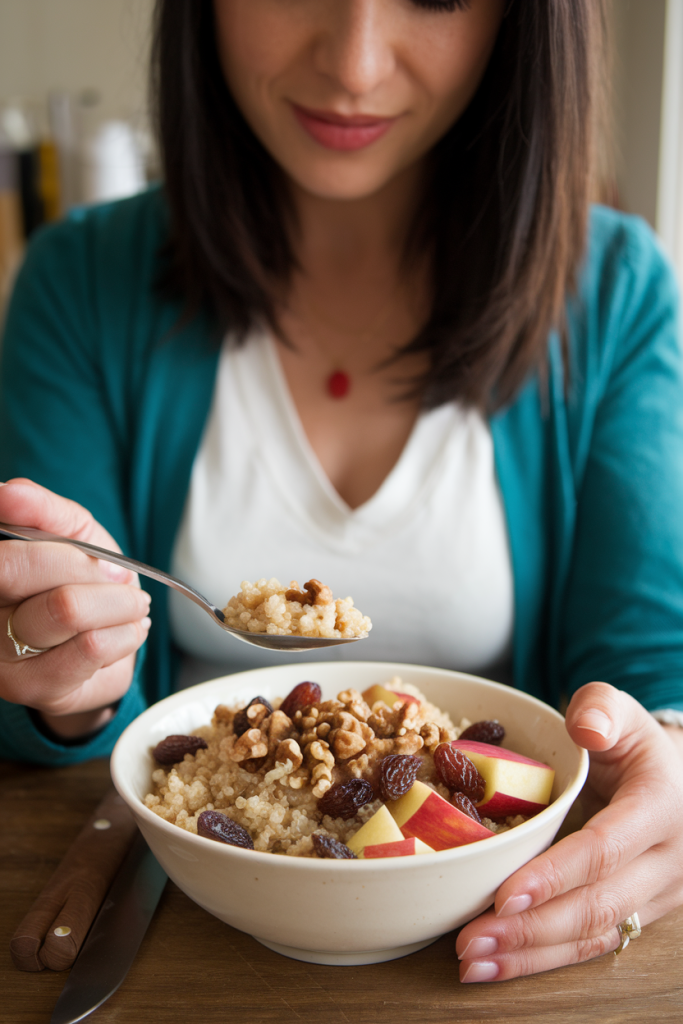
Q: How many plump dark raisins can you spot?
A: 10